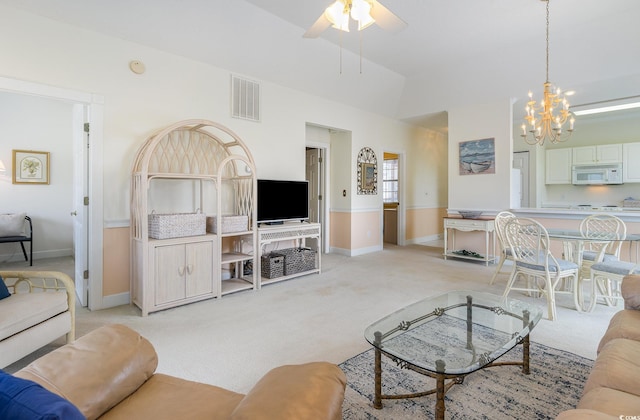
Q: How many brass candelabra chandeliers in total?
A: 1